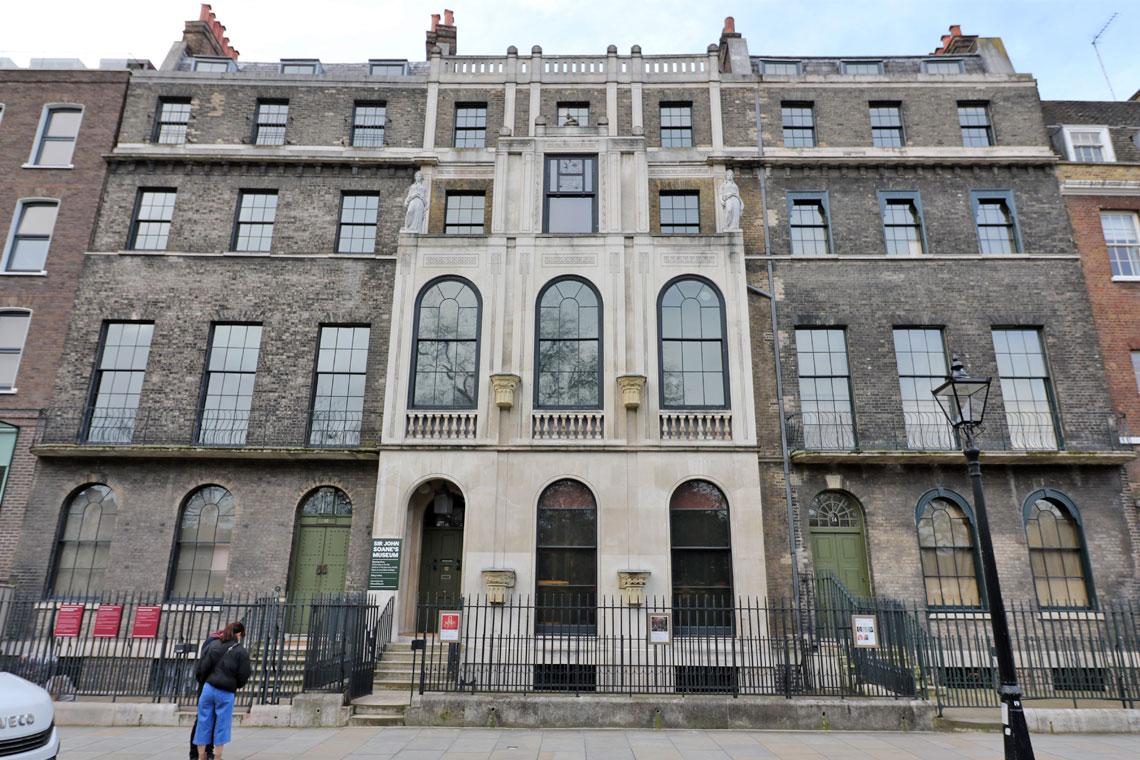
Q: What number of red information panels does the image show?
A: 3